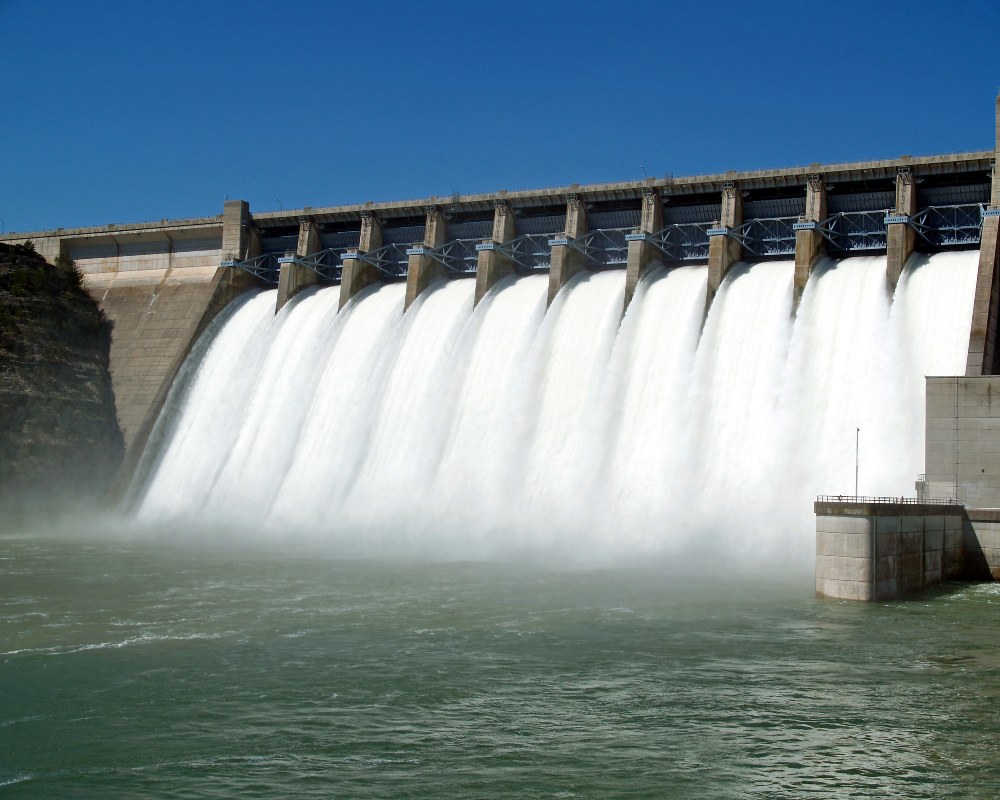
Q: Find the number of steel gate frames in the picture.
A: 10